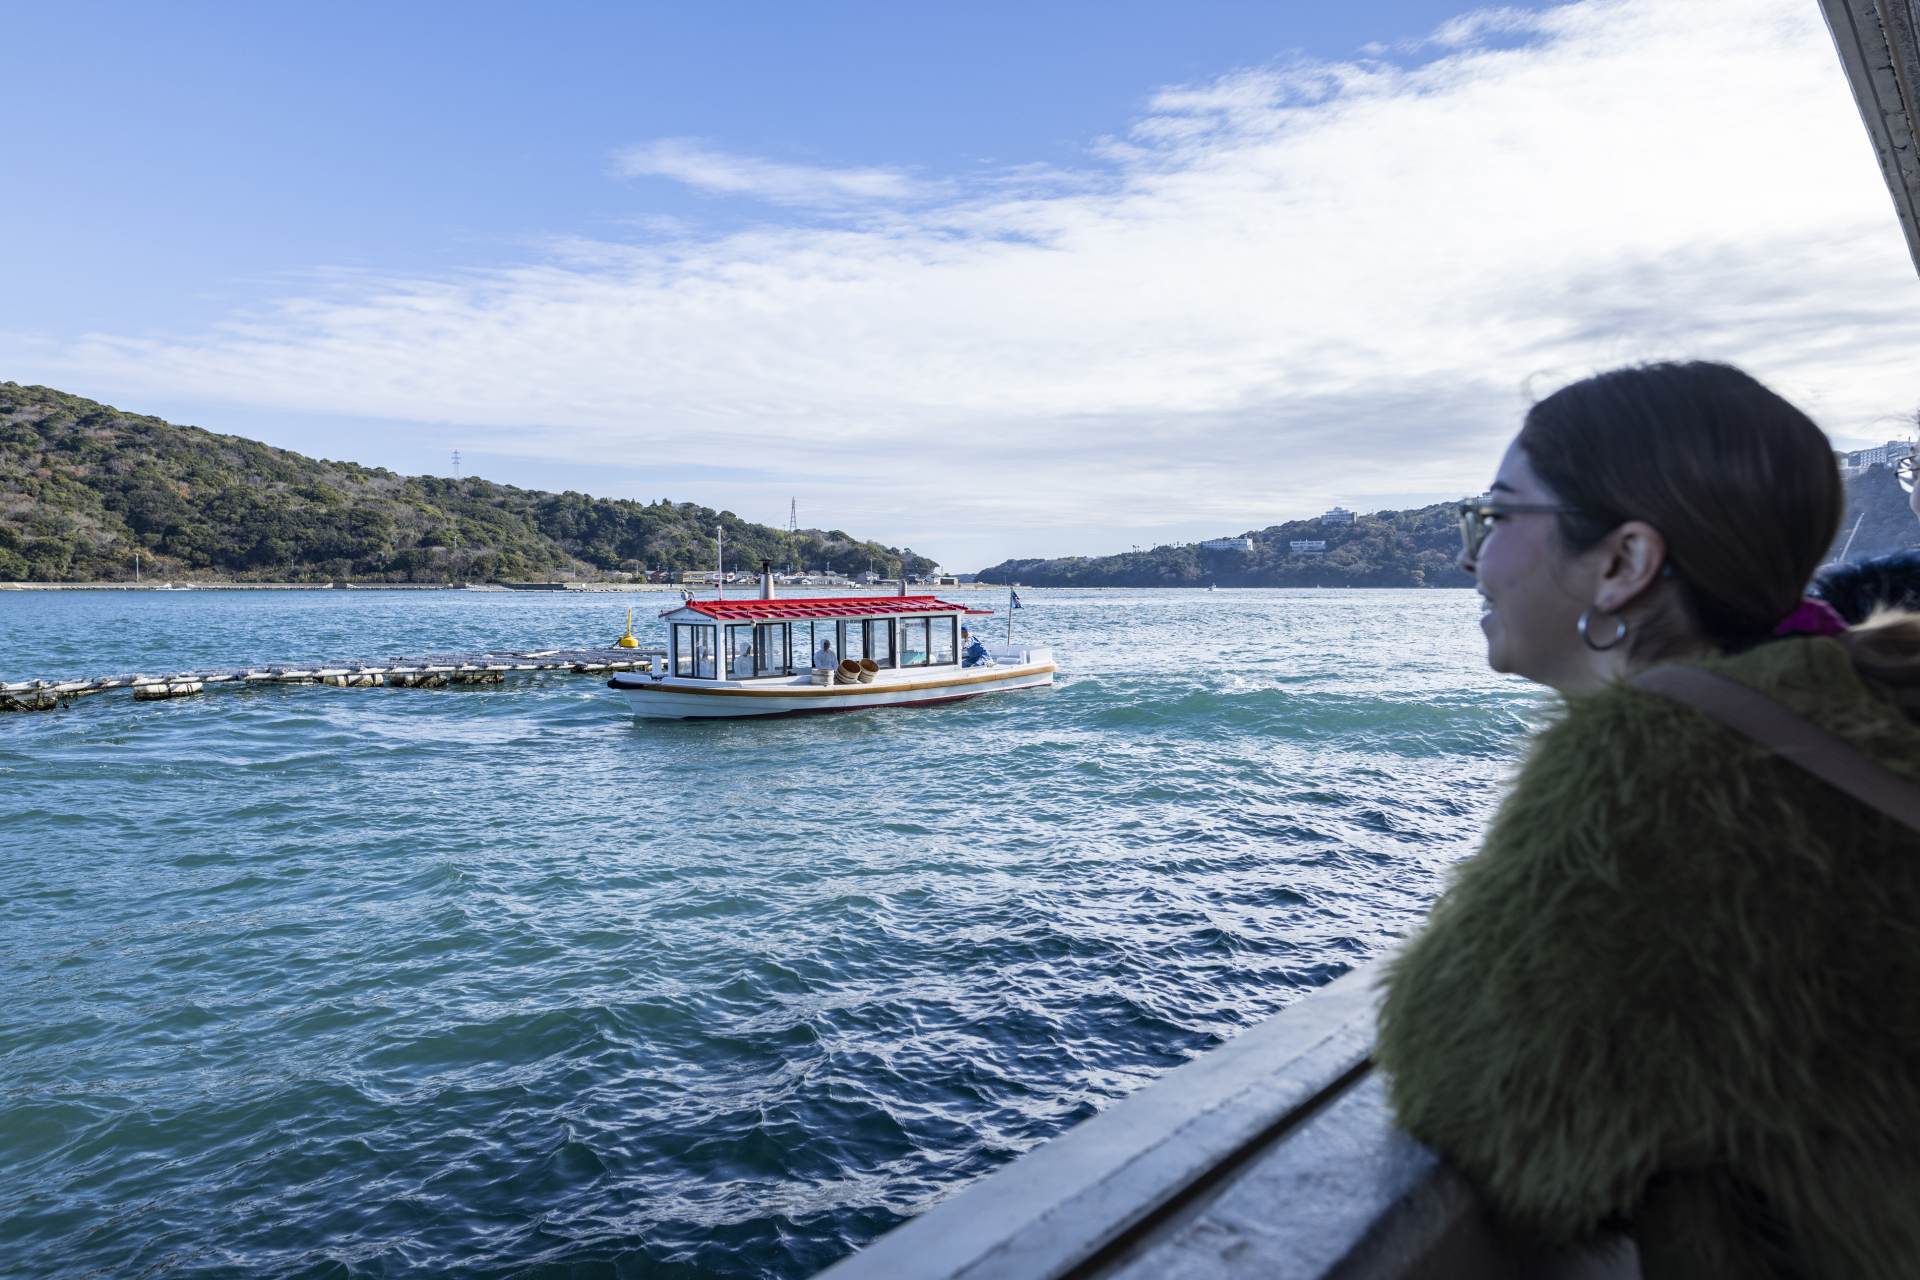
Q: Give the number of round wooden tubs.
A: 3